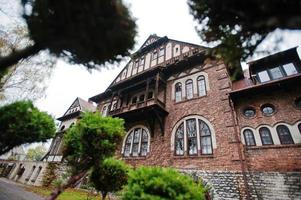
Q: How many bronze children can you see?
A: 0